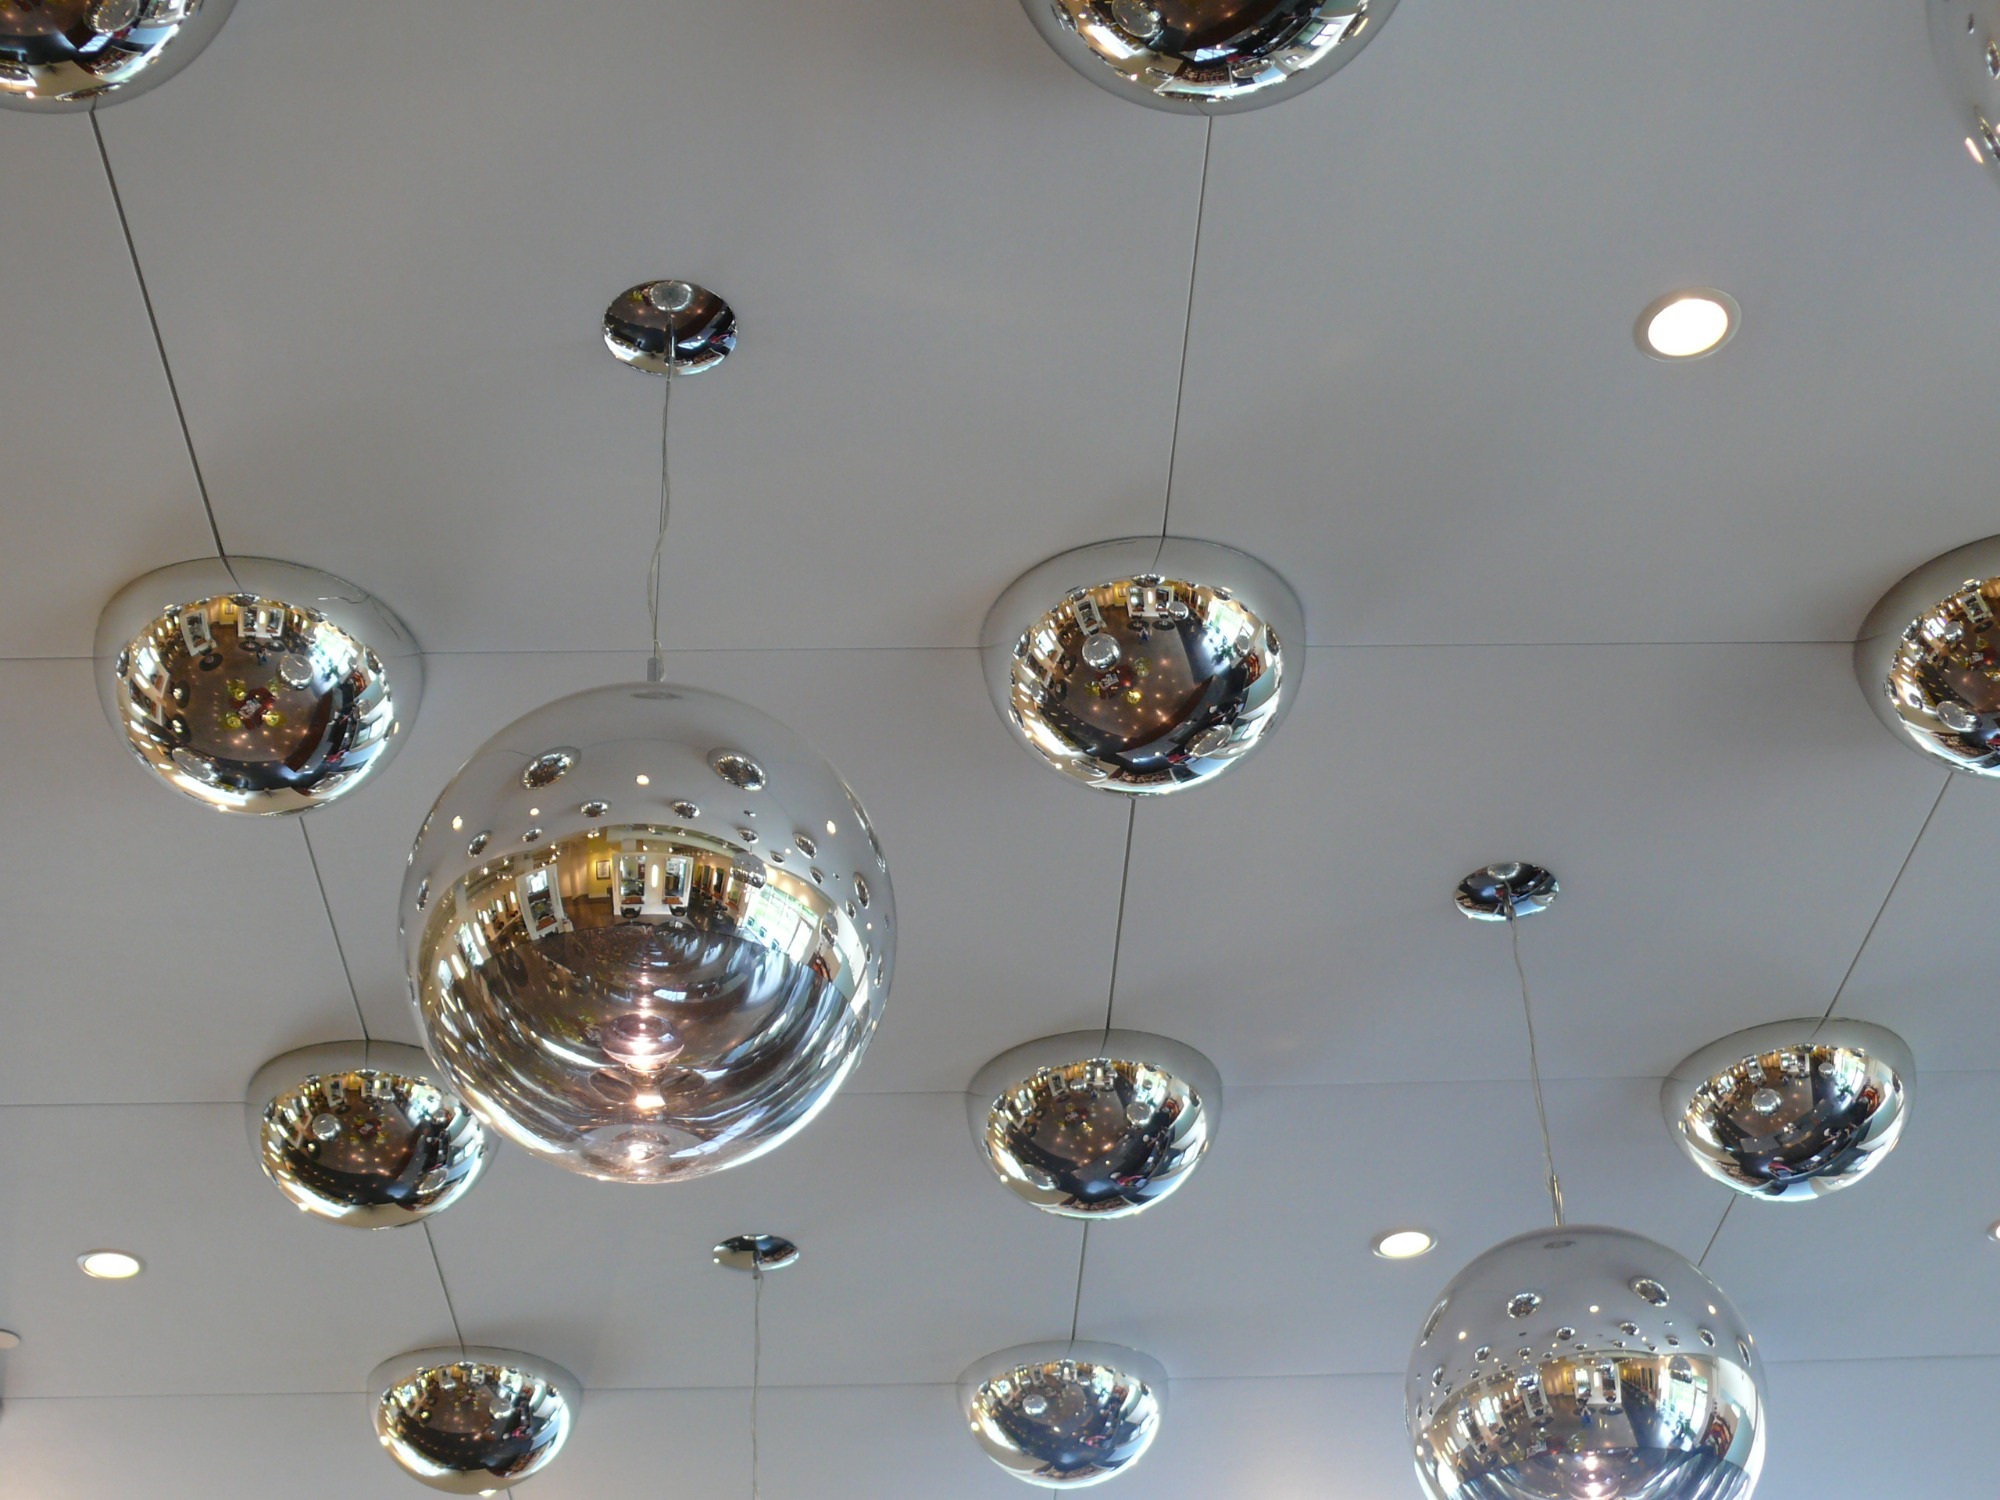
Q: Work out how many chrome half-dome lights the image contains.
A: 10